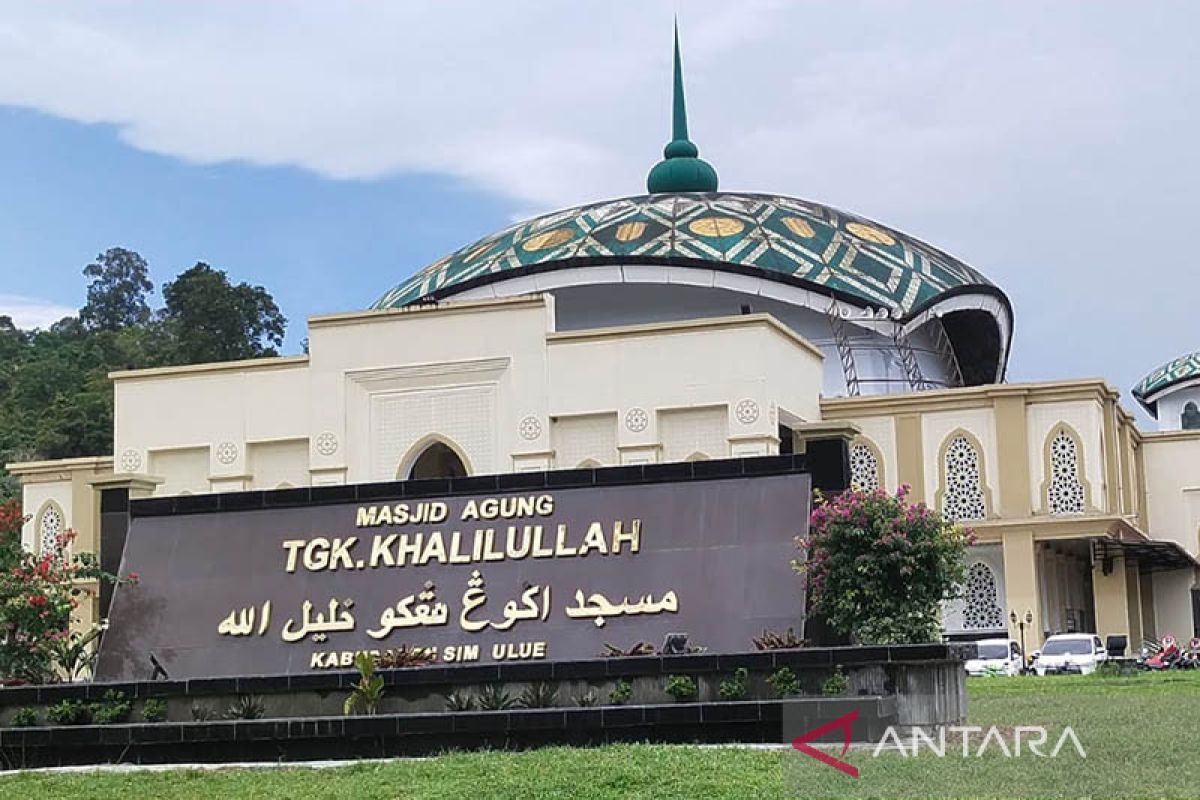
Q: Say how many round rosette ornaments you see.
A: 6